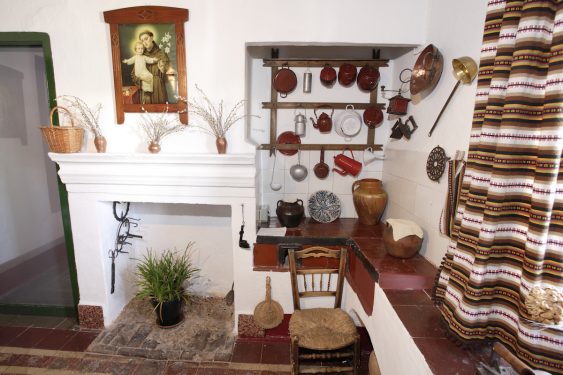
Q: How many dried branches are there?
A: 3